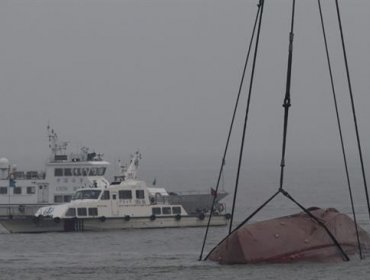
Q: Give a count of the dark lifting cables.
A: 5